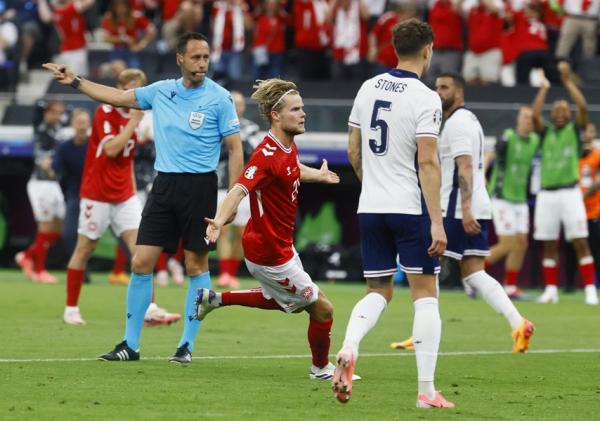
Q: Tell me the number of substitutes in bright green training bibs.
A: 2